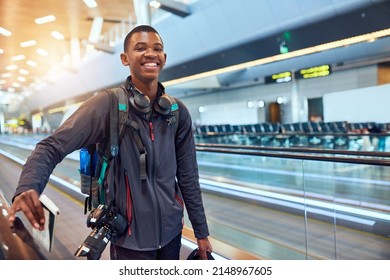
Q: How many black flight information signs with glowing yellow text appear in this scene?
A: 2